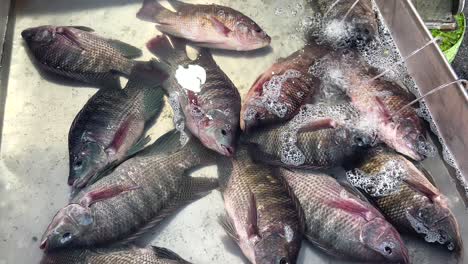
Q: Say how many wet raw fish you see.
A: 13